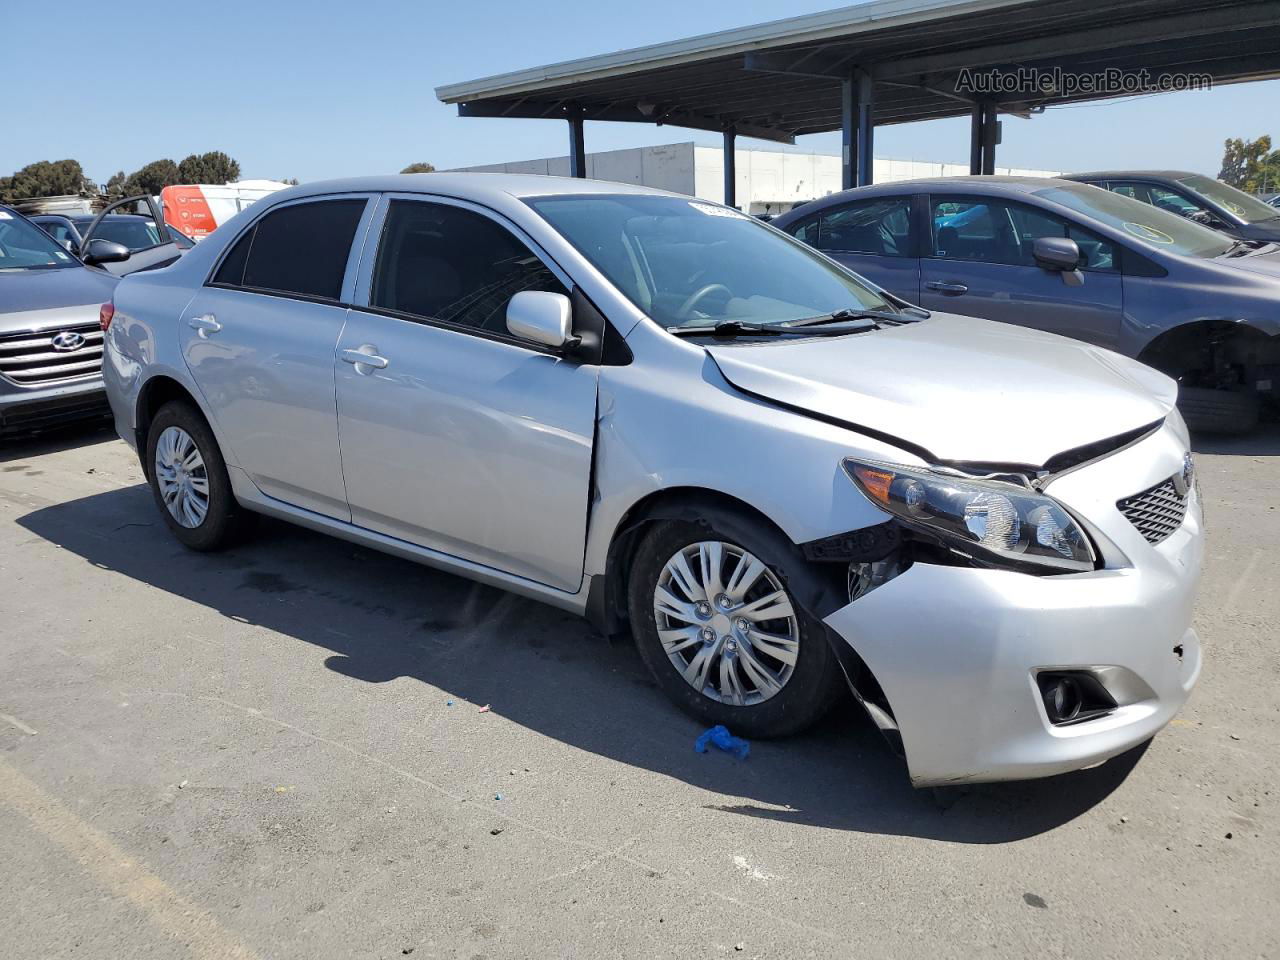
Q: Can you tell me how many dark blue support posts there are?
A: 6